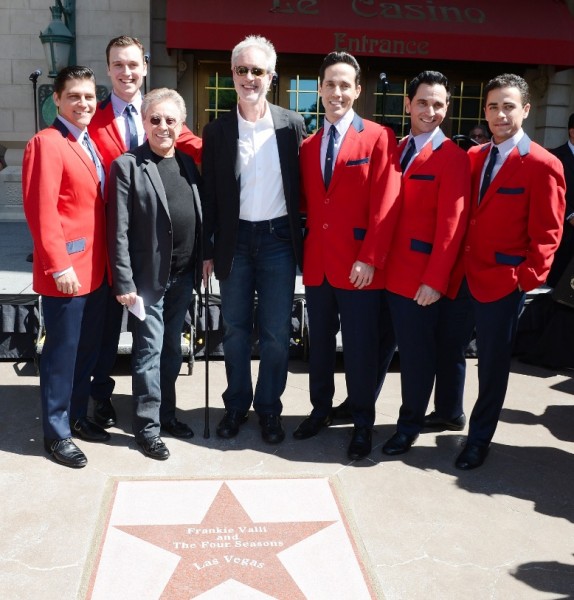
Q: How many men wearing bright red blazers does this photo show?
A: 5